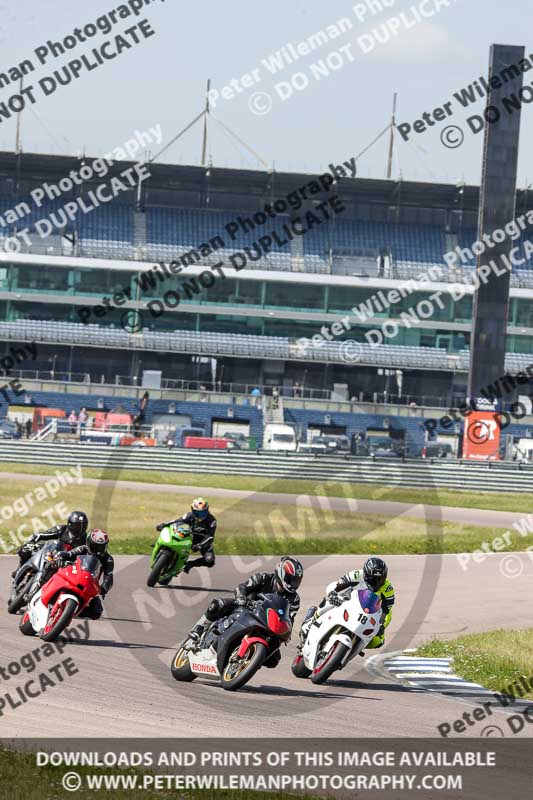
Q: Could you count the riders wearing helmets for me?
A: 5